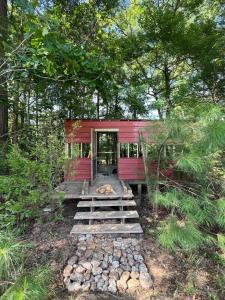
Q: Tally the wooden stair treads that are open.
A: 3